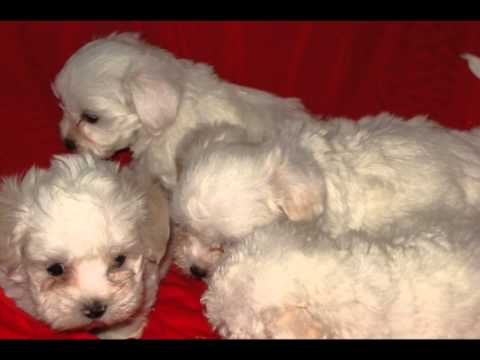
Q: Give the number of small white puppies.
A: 4